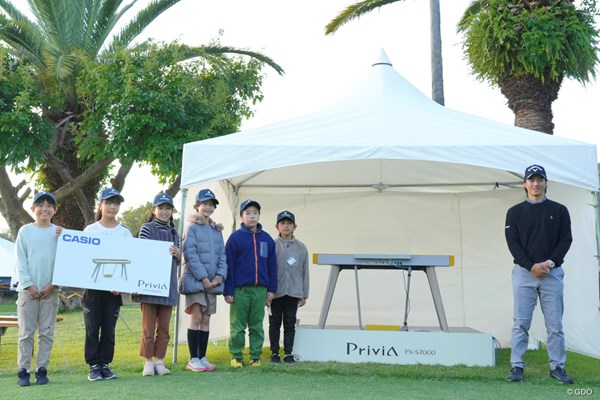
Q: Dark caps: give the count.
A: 7